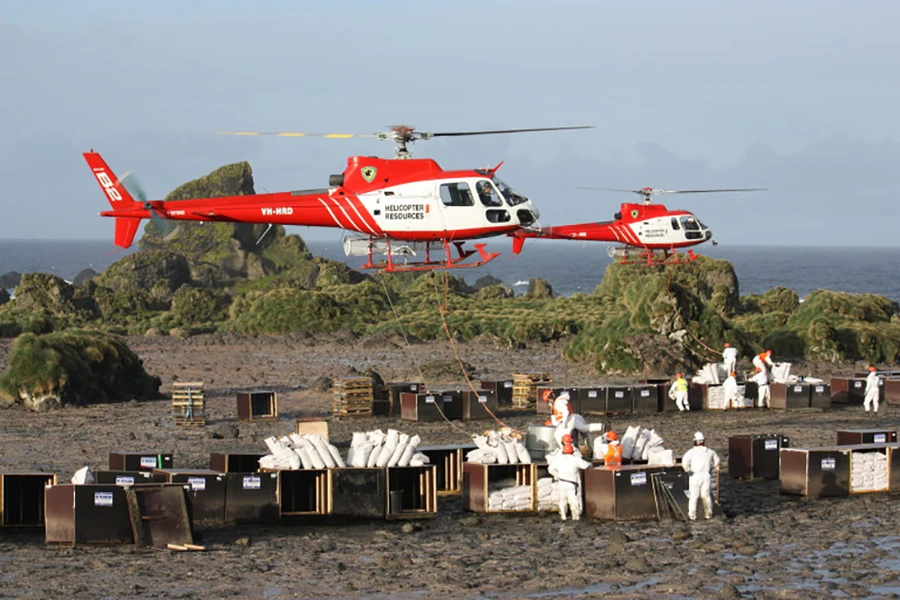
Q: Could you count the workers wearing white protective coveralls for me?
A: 11